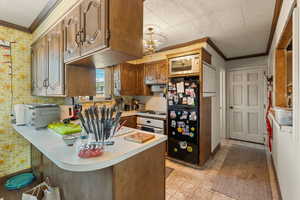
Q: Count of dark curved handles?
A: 4